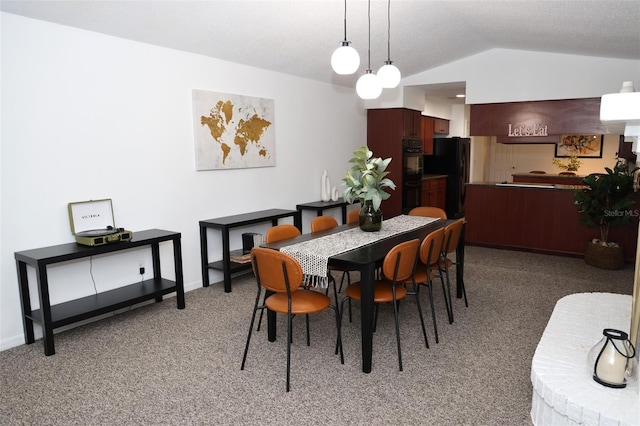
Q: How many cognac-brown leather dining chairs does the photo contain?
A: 8